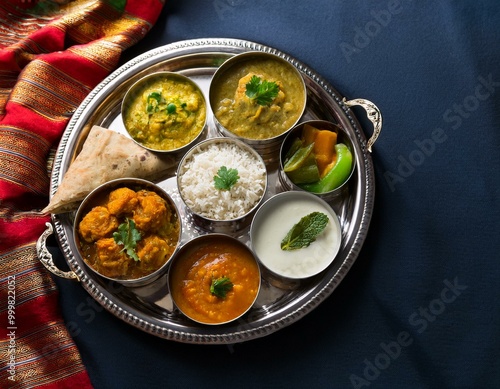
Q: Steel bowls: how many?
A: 7